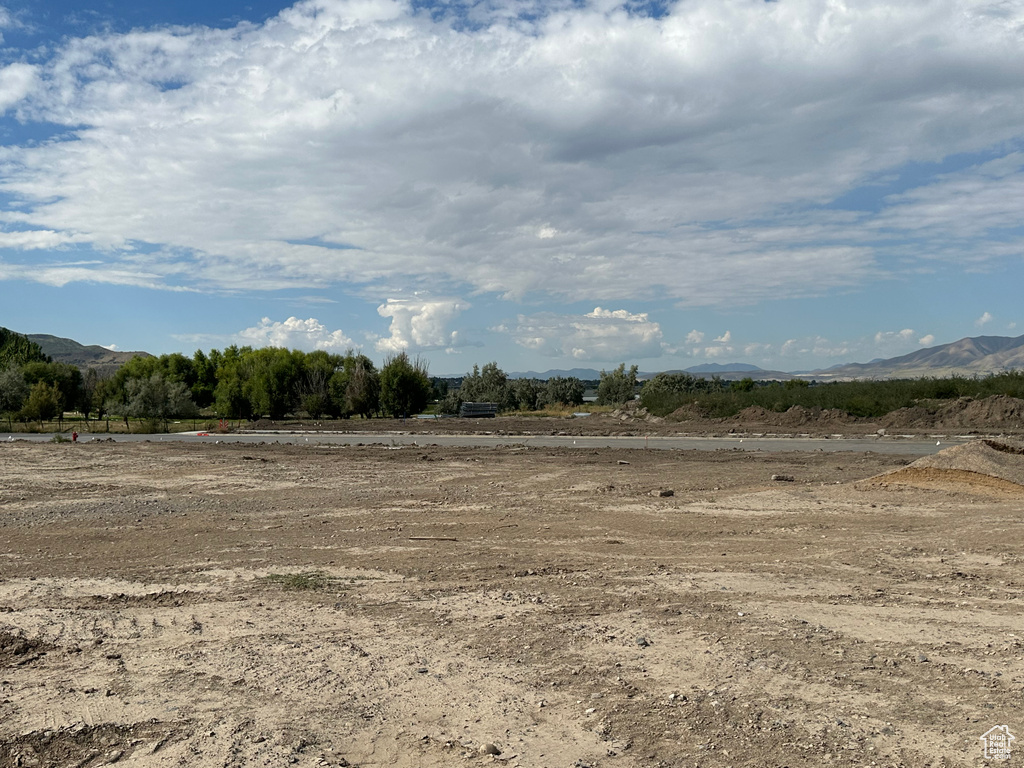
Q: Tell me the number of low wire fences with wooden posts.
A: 1